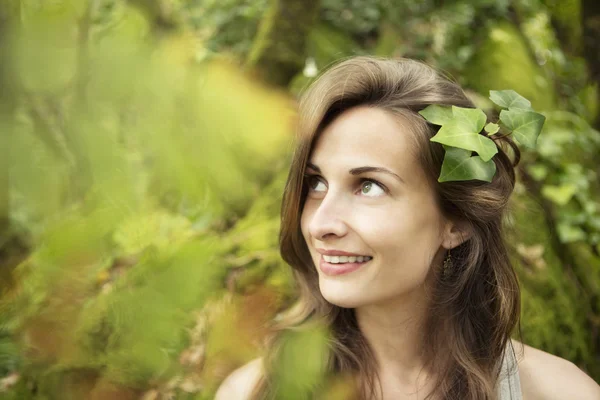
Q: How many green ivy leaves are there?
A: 6